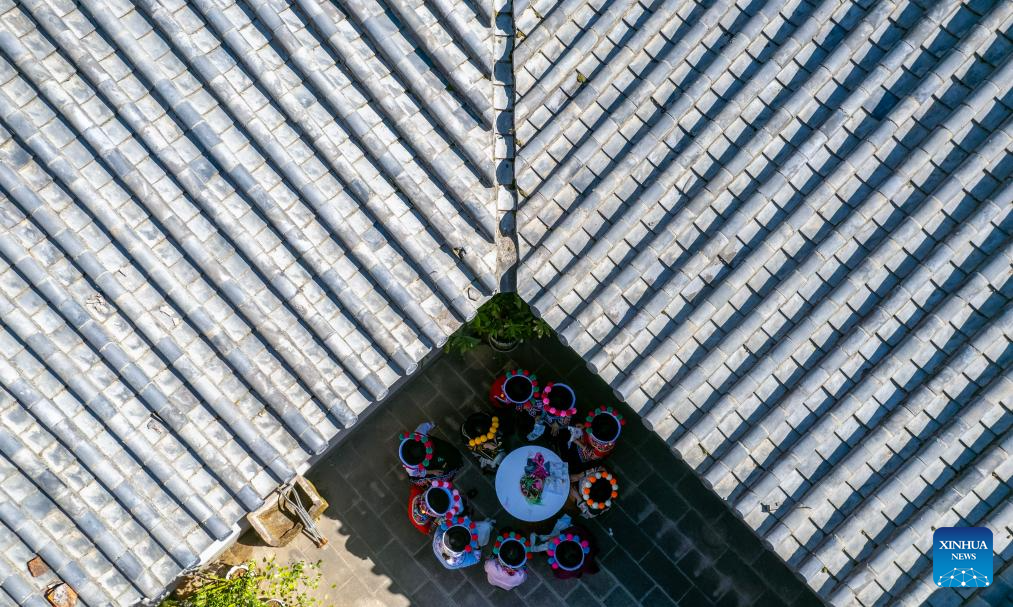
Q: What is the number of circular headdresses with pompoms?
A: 10